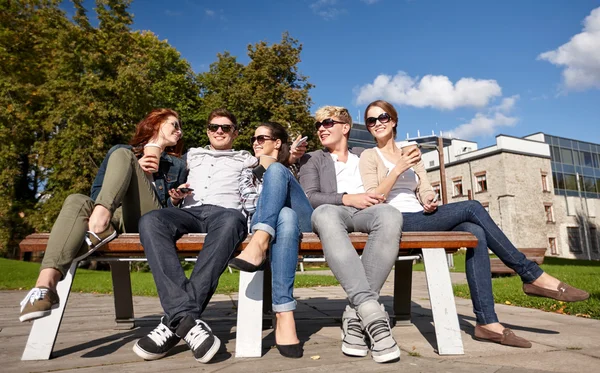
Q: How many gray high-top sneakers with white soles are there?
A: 2